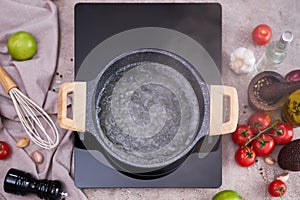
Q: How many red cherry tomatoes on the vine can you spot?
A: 5